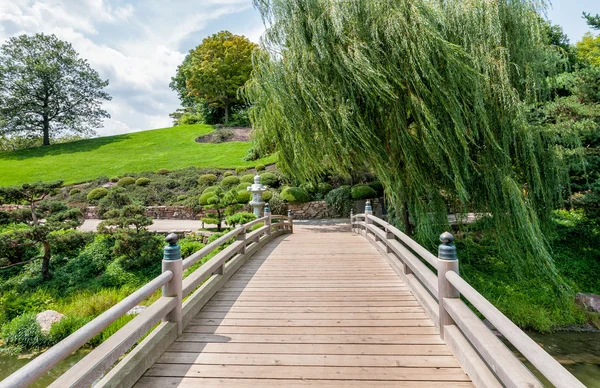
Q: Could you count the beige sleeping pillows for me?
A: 0